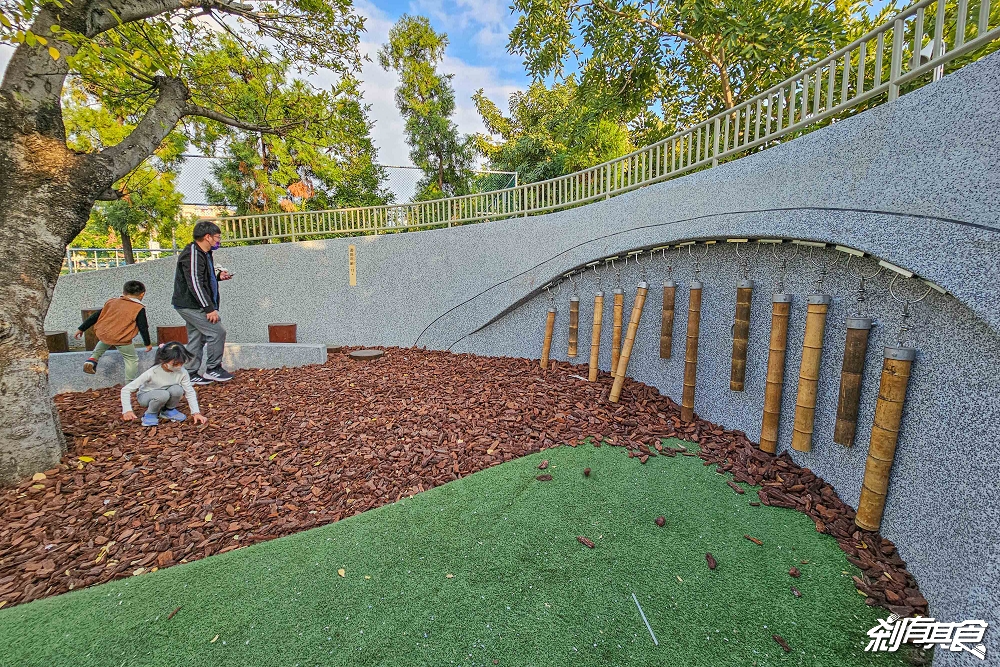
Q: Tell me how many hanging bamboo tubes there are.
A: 12